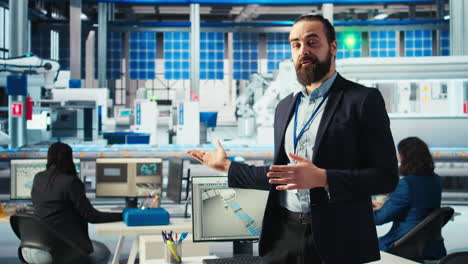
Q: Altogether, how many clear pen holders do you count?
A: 2